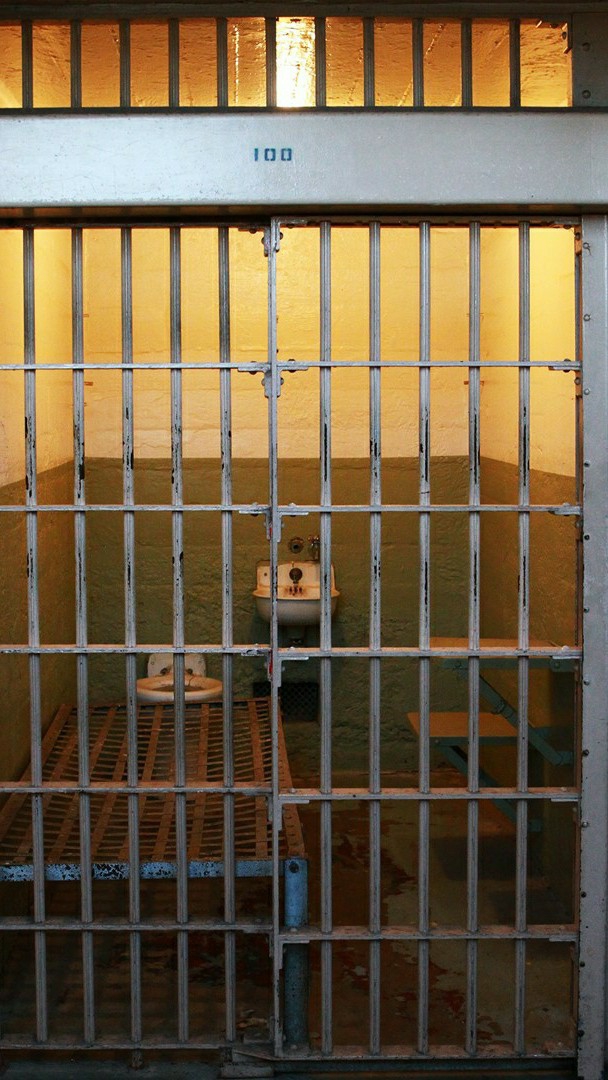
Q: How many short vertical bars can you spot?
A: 11